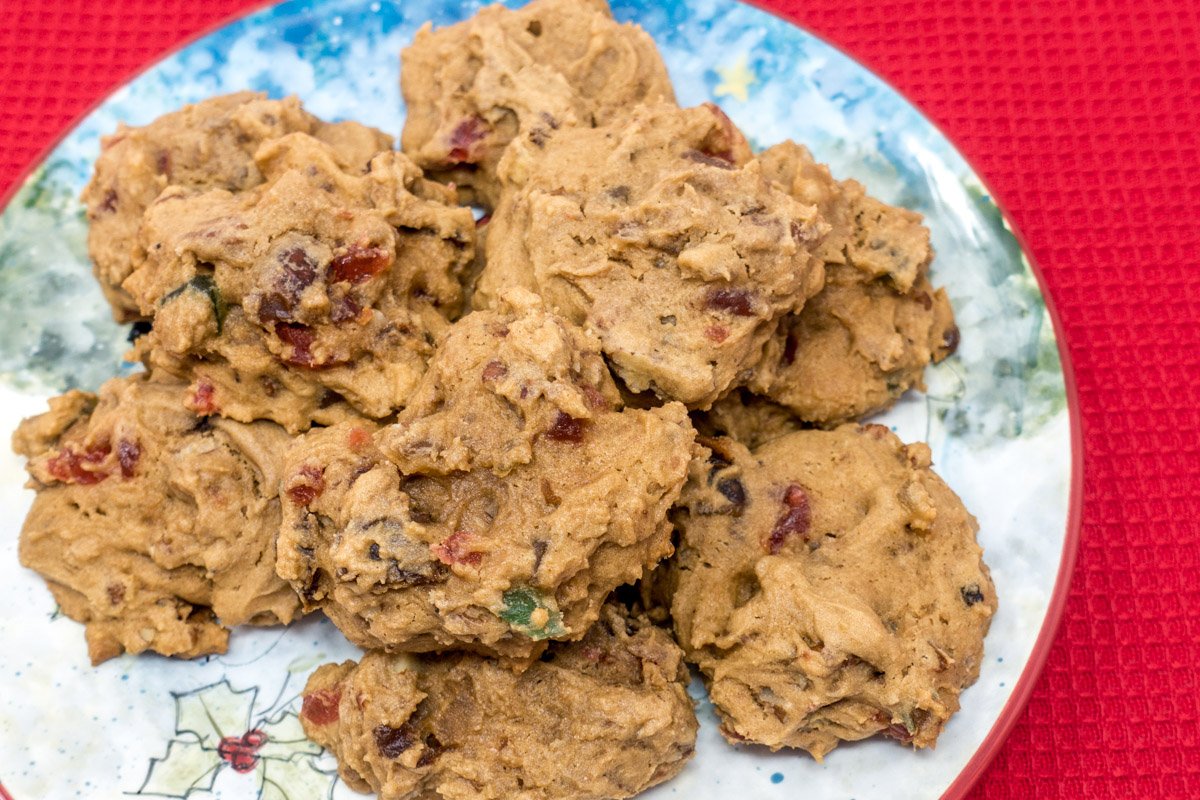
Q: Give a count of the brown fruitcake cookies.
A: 9